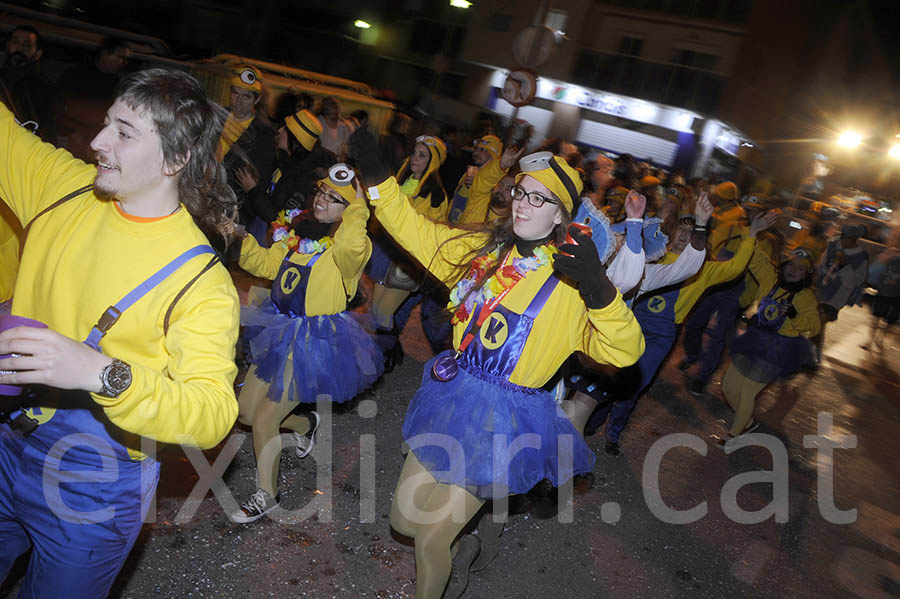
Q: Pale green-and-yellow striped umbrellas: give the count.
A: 0